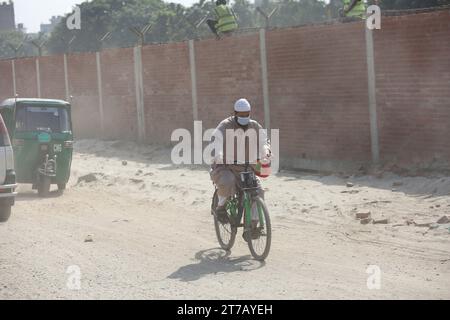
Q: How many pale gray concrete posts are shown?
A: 8